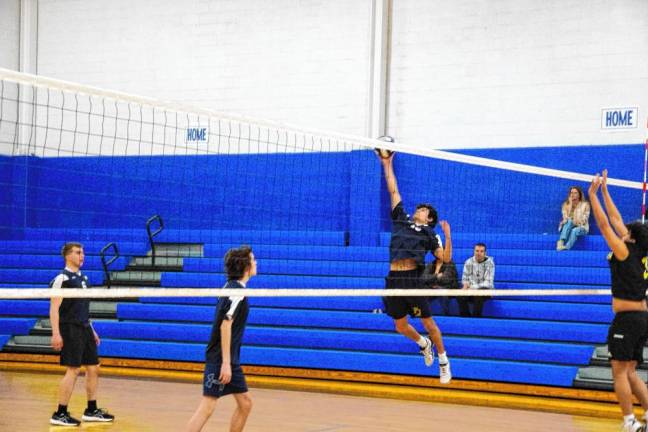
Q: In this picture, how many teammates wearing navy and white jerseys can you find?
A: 3